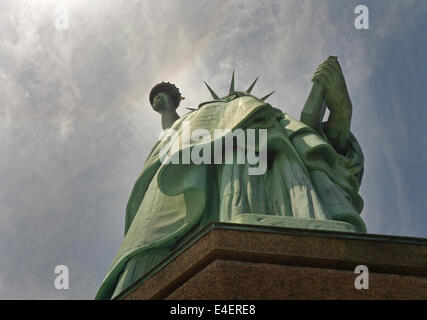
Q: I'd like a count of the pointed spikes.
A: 5